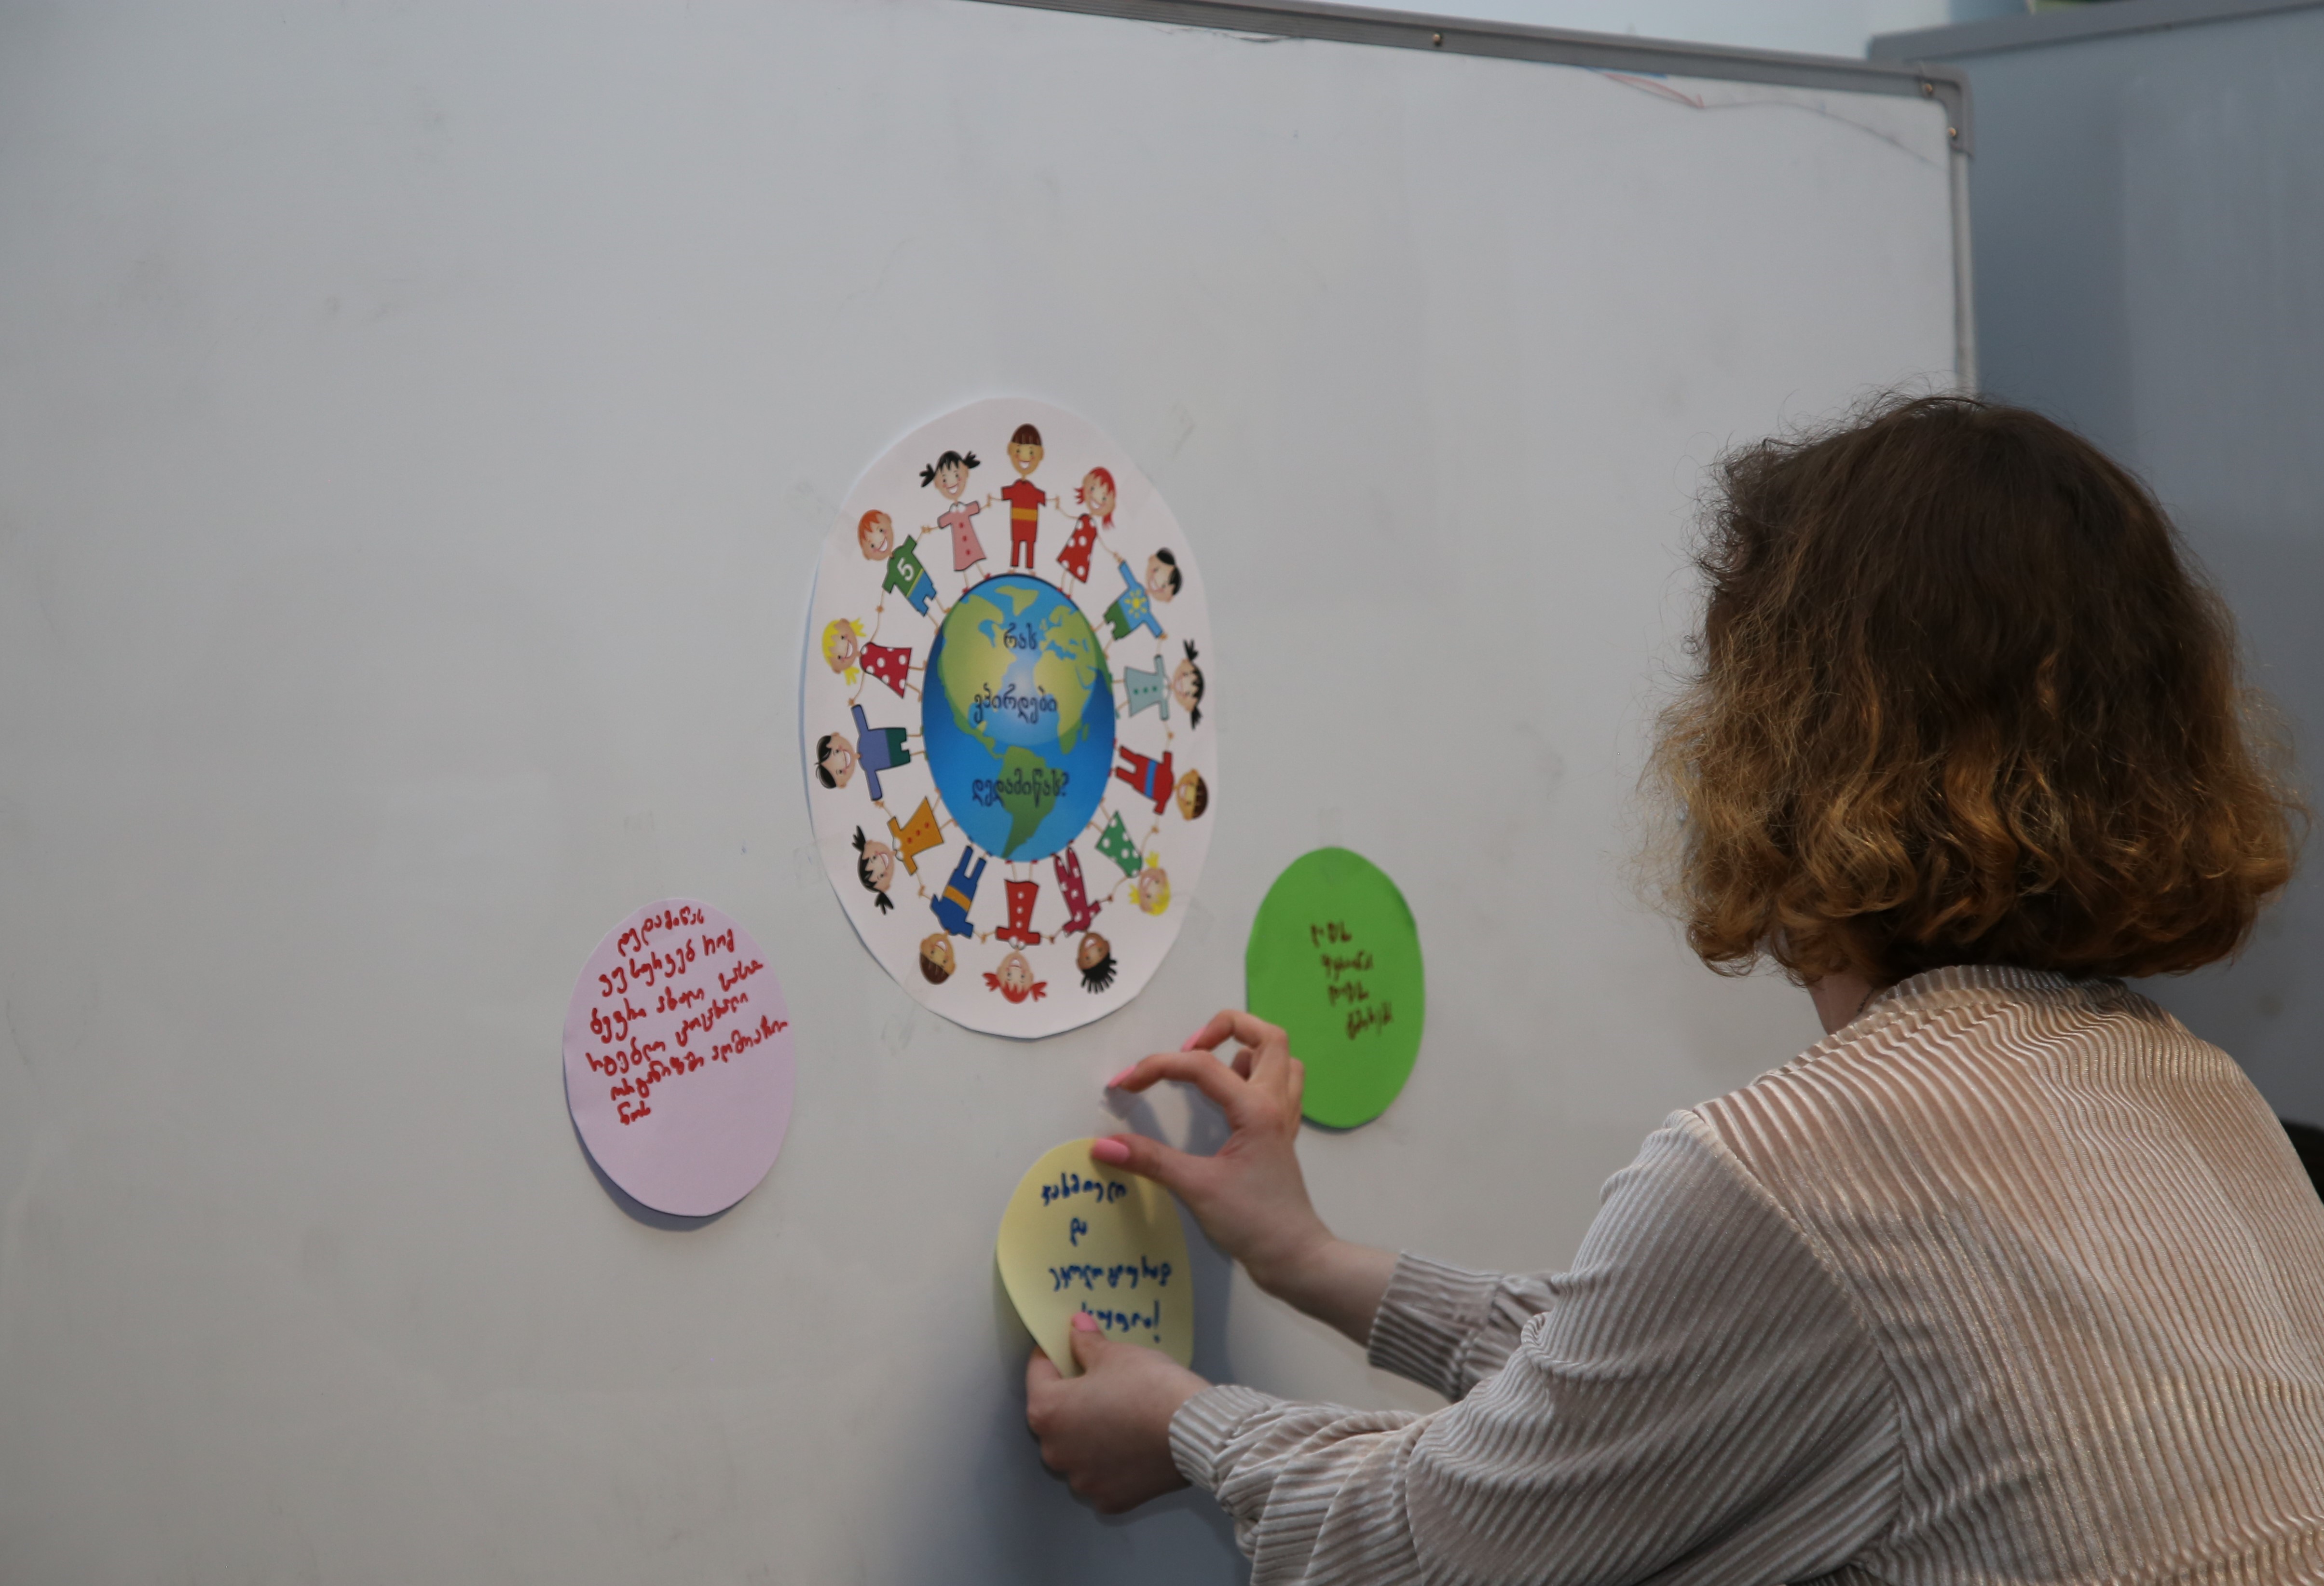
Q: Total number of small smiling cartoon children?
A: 14